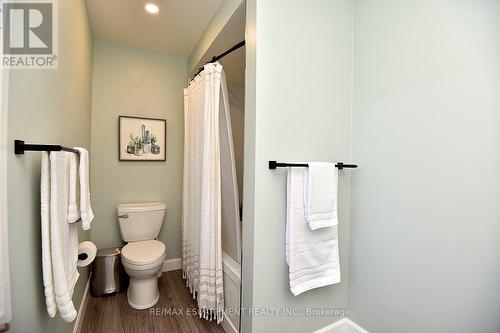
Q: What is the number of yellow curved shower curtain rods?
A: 0